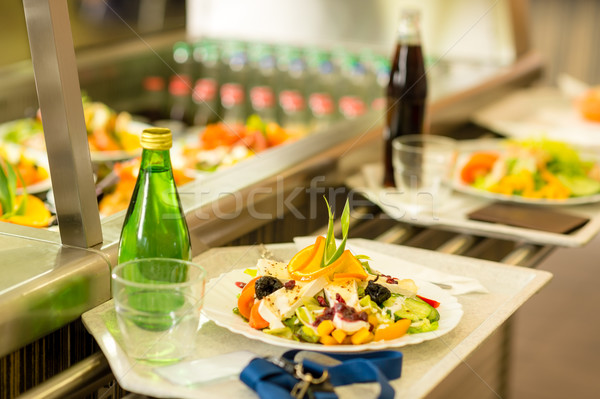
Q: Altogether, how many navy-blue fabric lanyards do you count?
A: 1